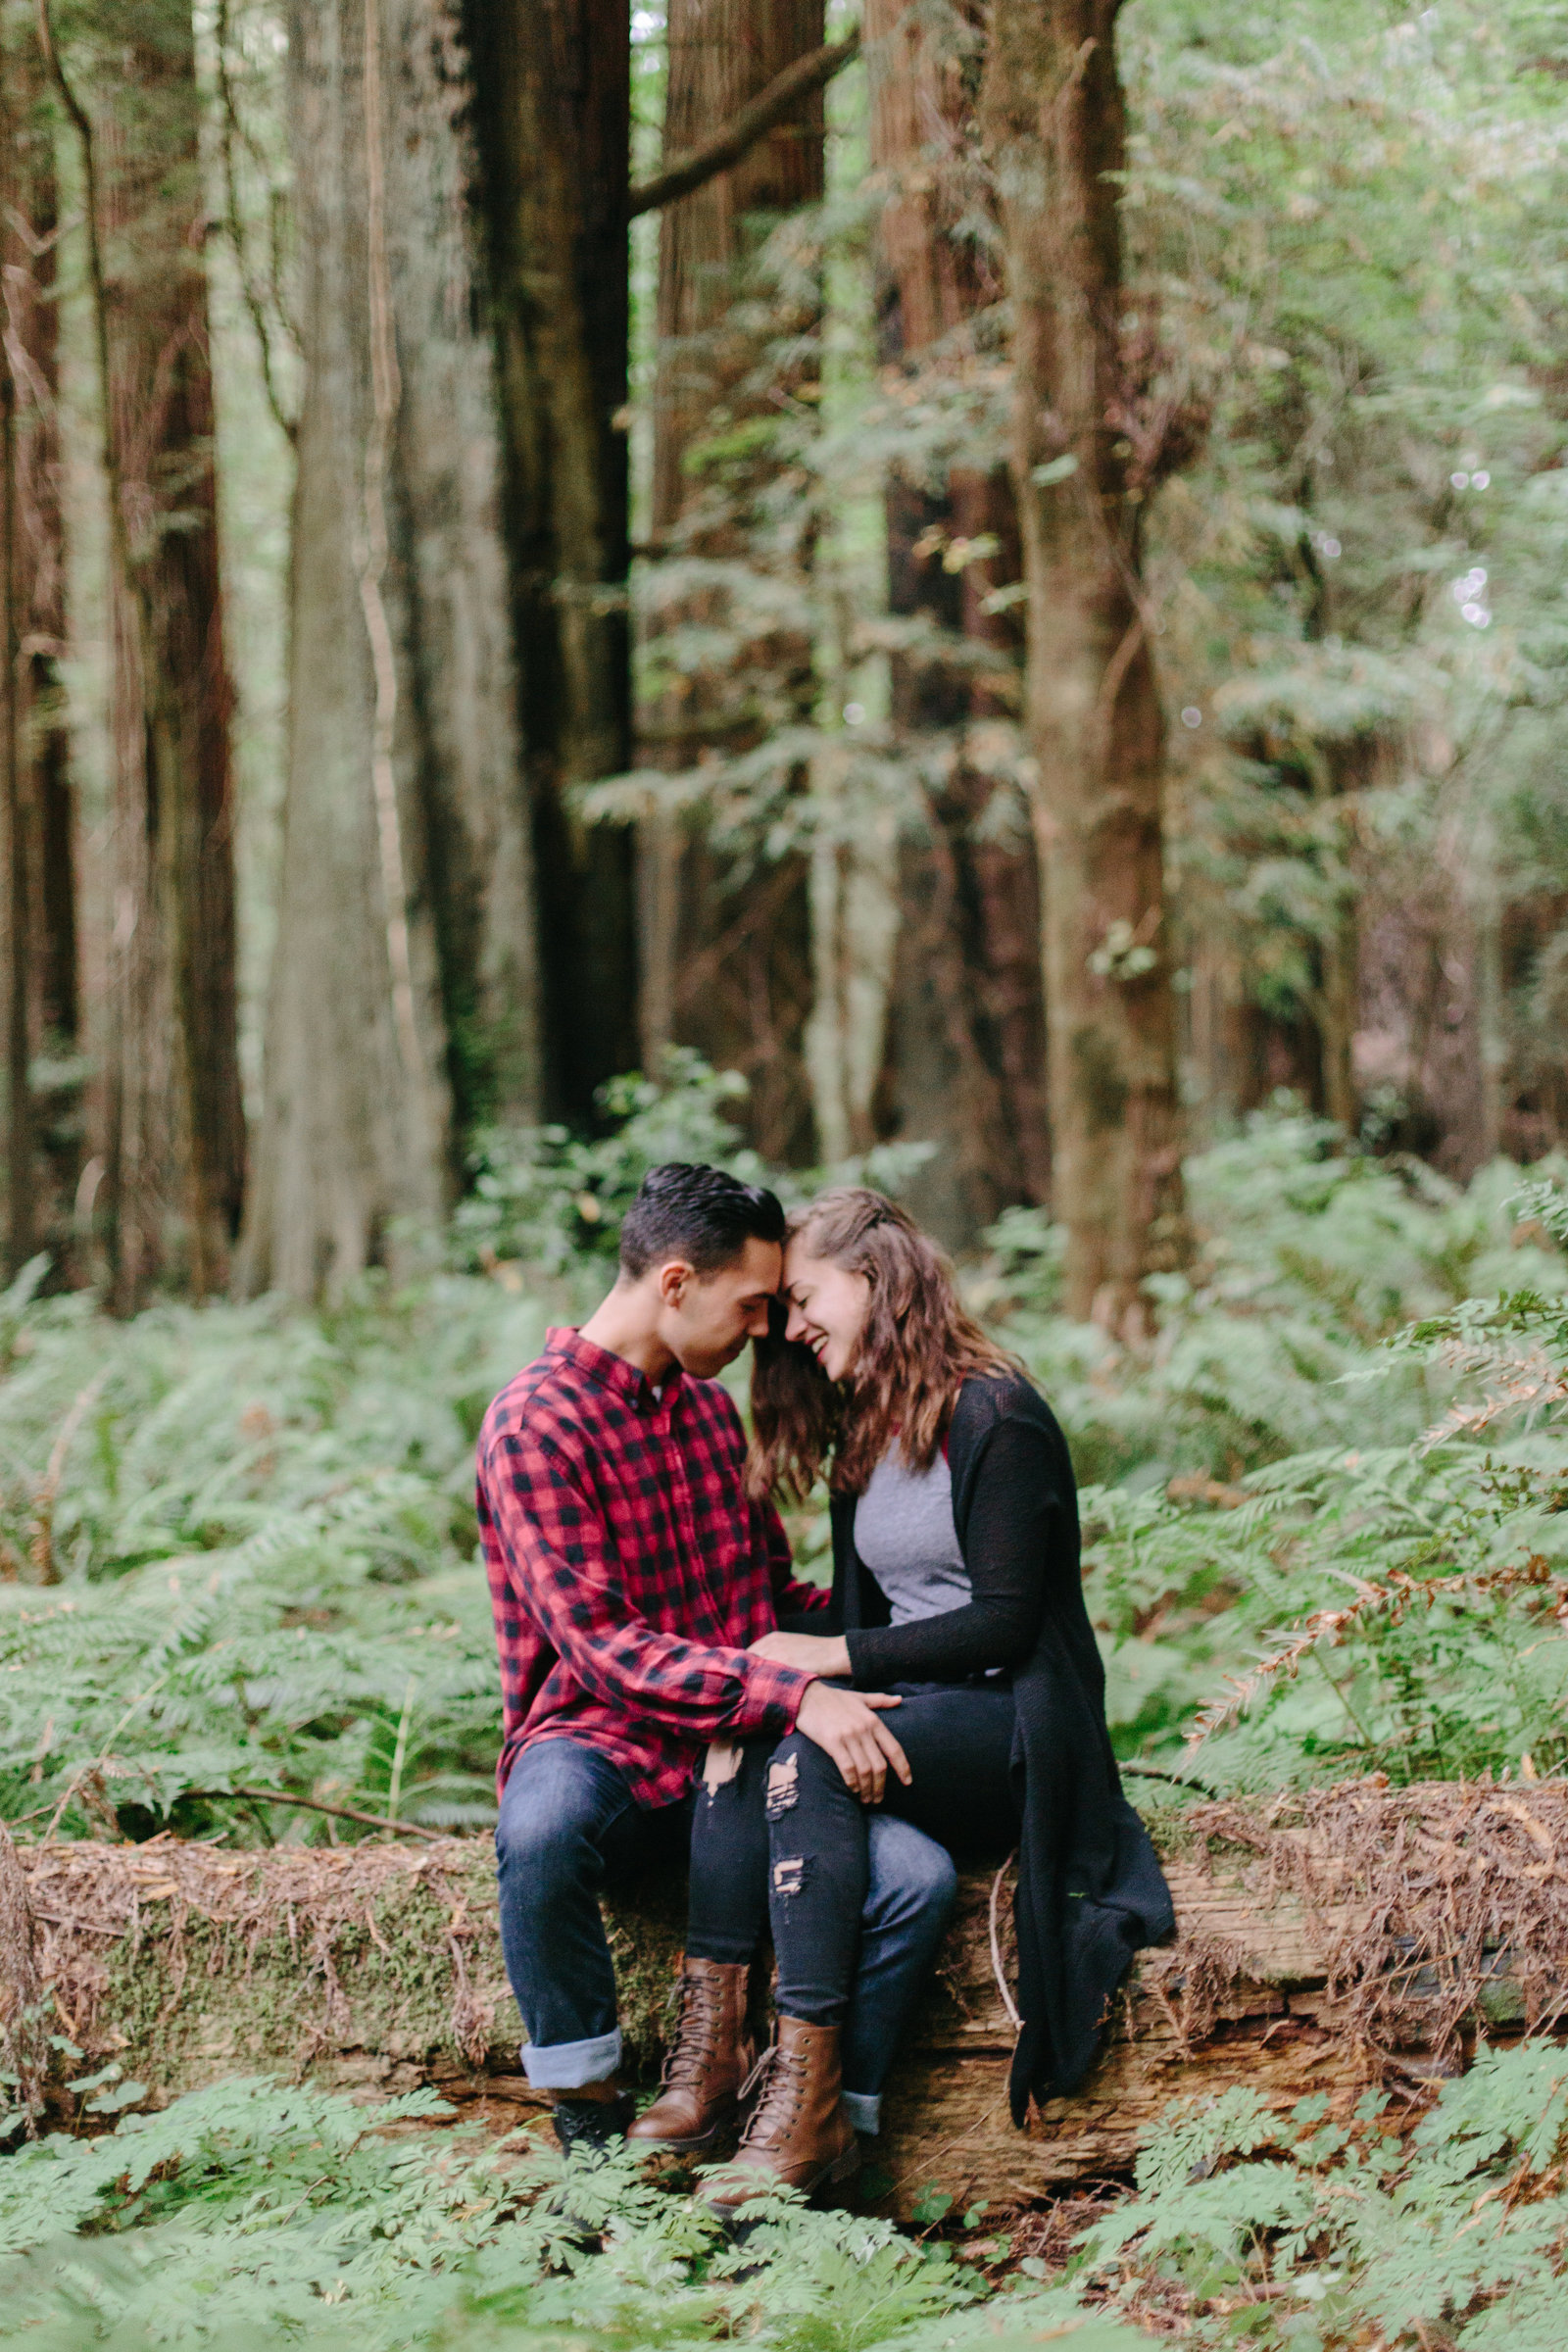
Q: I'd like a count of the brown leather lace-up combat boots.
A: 2